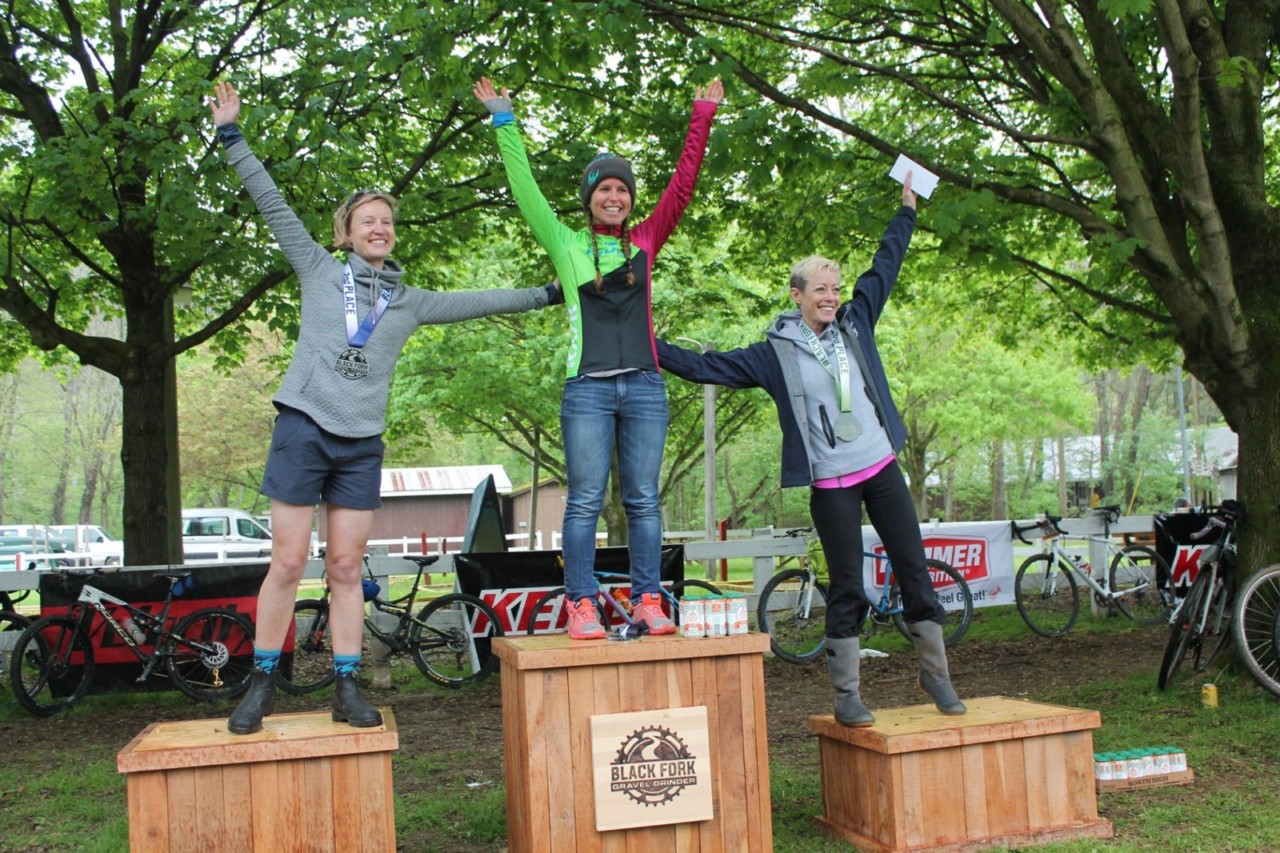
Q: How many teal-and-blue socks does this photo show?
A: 2